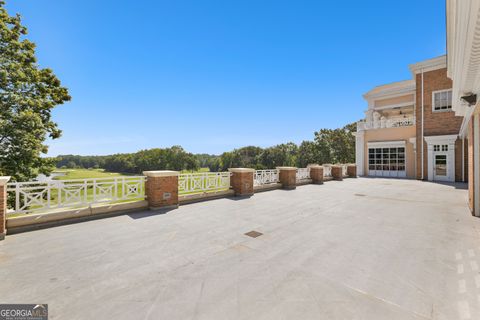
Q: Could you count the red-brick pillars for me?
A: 7